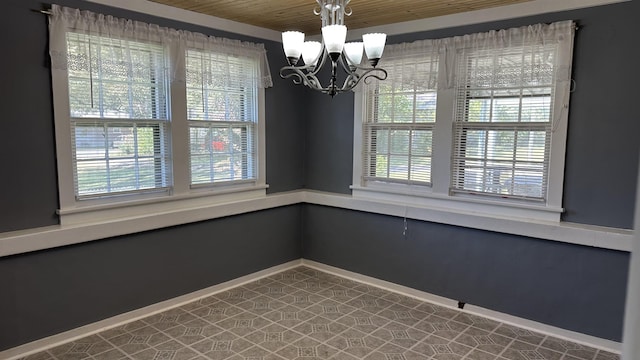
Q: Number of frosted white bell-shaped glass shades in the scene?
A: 5